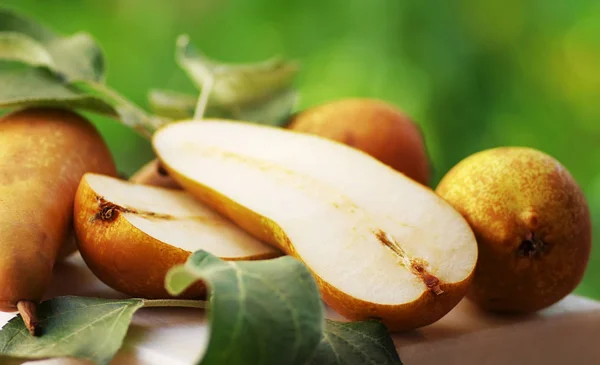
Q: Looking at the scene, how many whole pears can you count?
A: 3